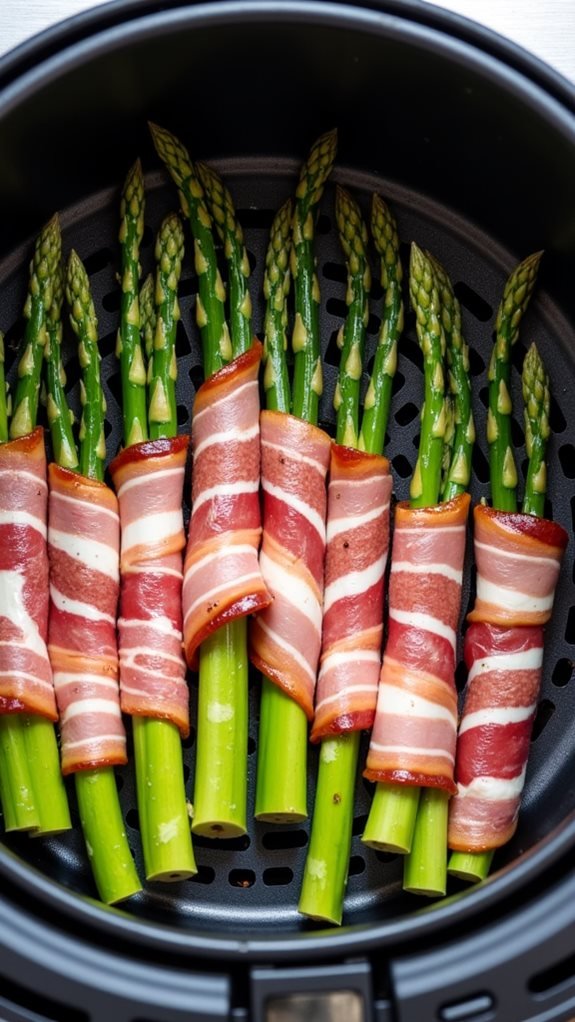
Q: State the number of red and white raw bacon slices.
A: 8